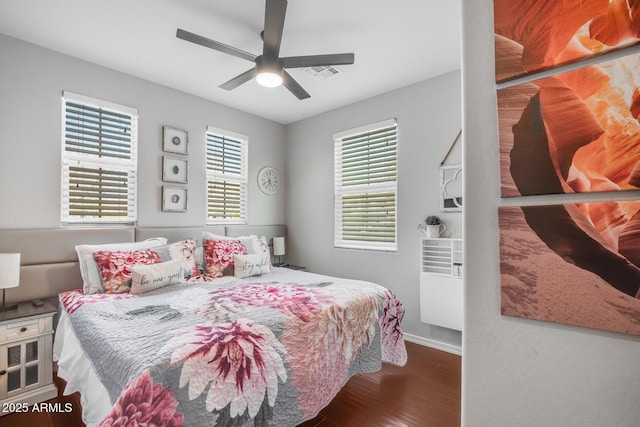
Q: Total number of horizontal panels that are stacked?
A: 3